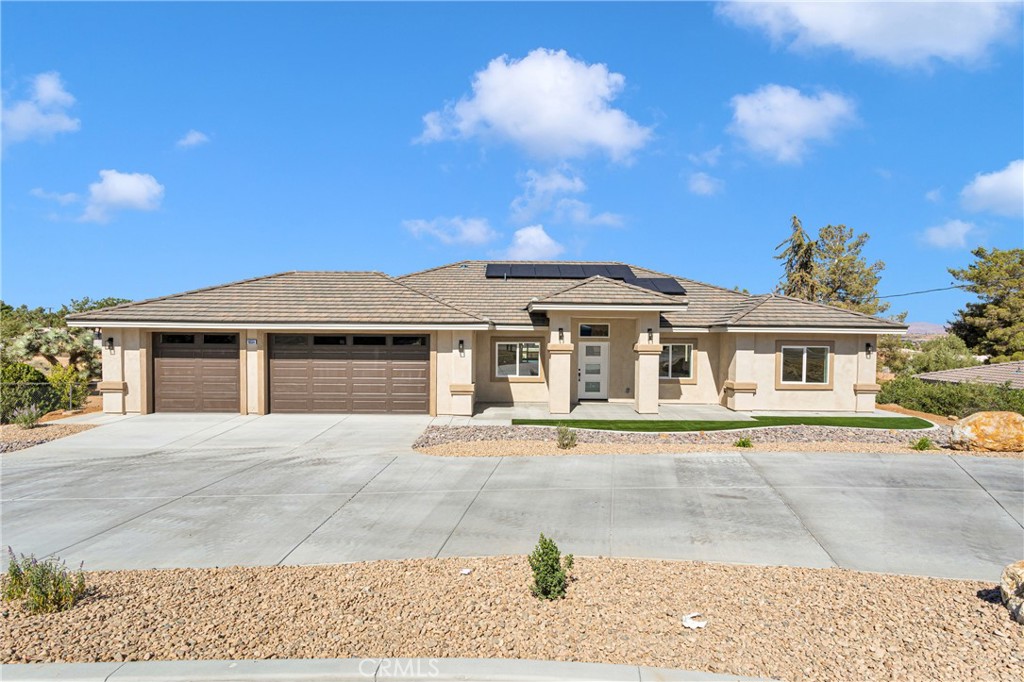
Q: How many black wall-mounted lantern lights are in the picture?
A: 5